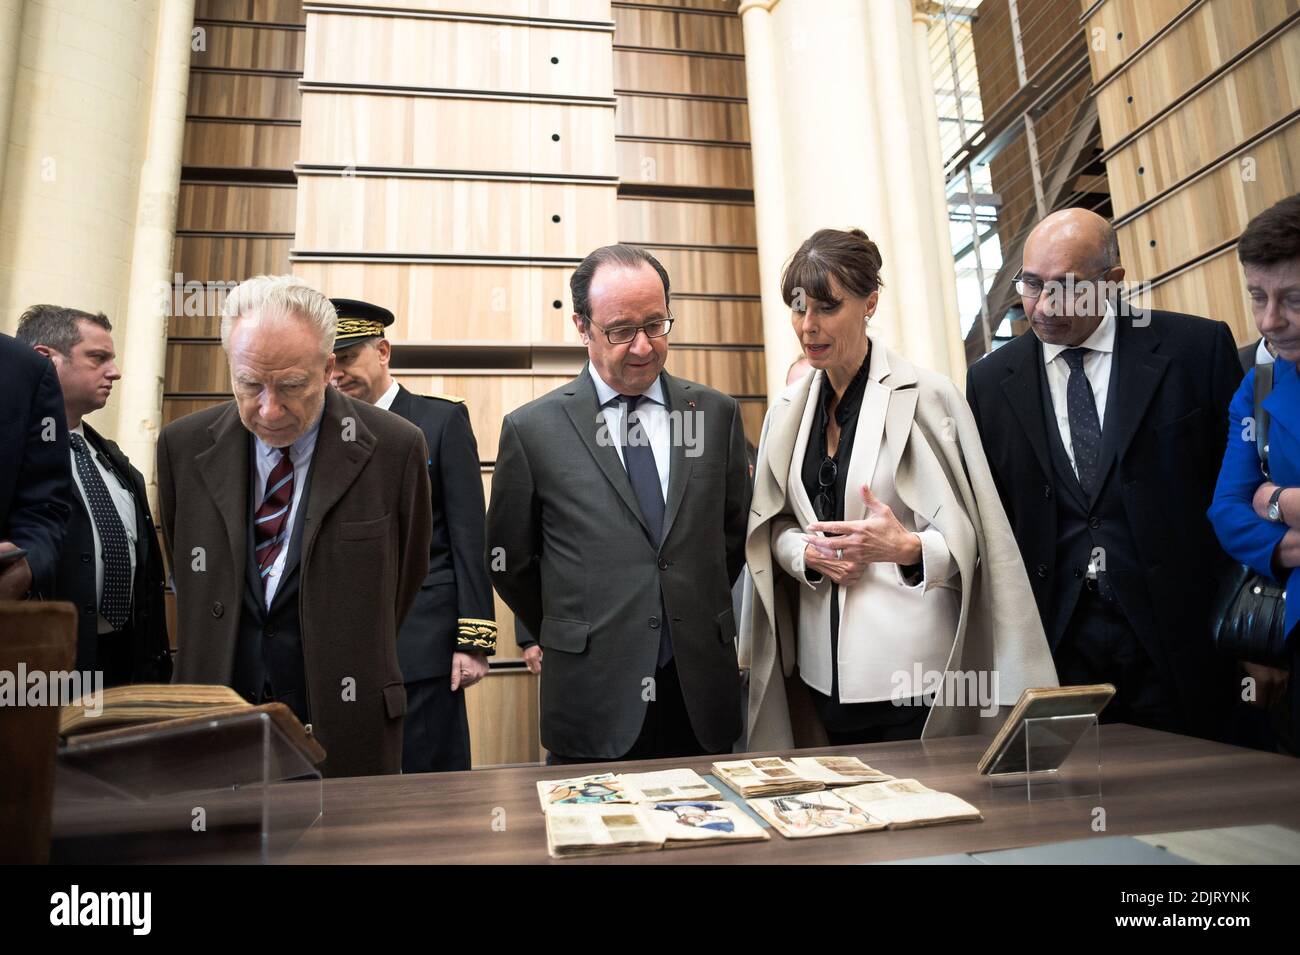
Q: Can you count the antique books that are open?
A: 5